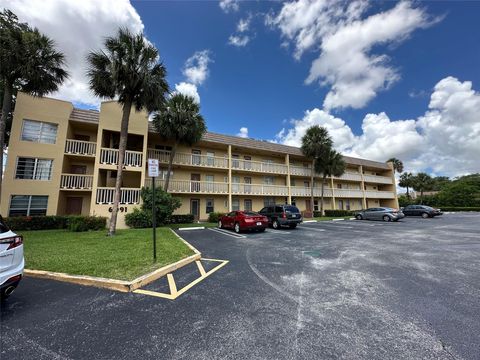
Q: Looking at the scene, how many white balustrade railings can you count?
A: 14